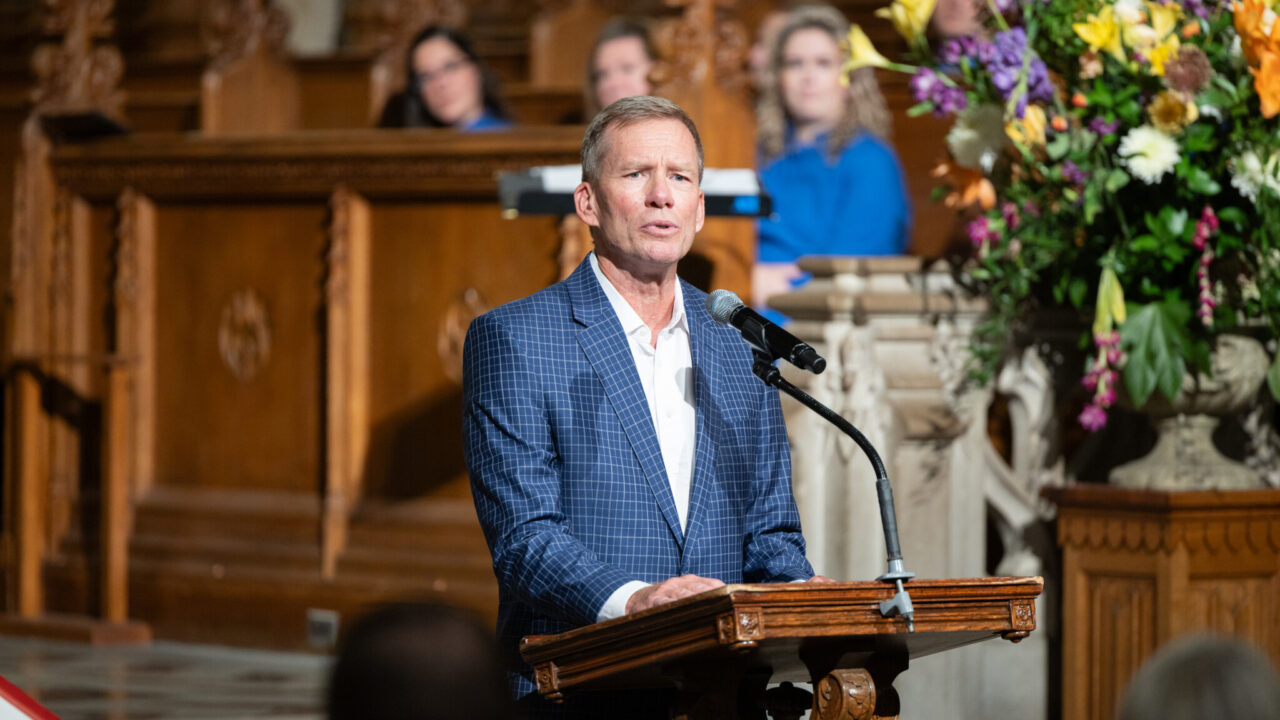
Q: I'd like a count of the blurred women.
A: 3